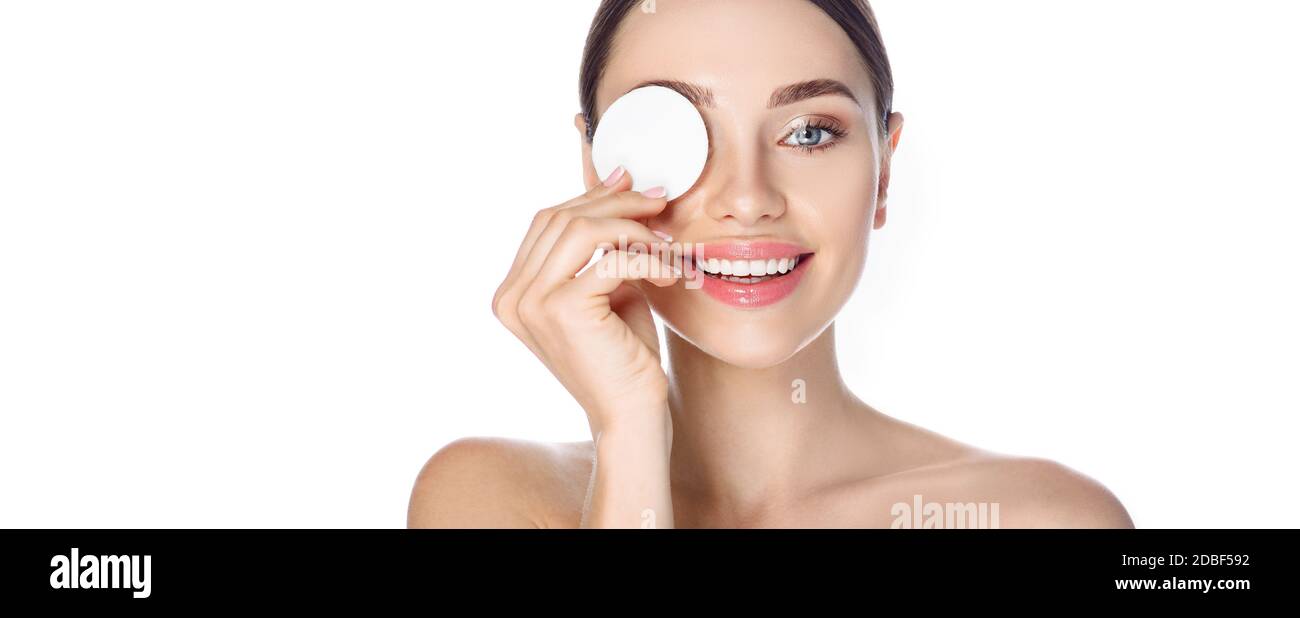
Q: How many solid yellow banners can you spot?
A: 0